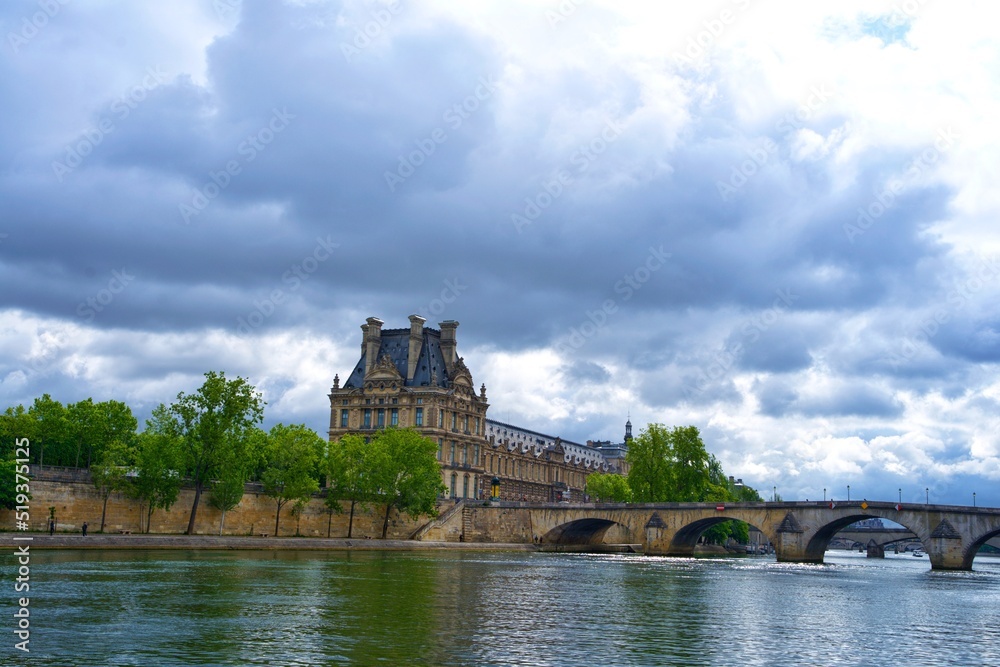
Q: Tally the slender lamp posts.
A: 6